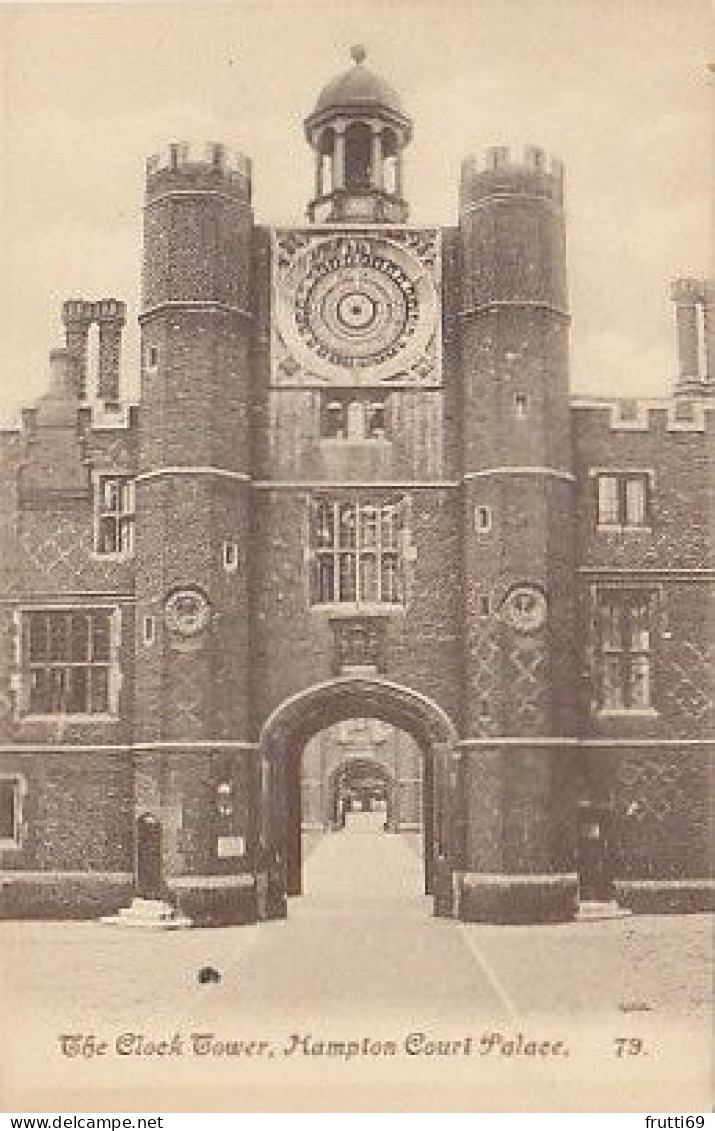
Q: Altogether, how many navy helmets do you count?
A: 0